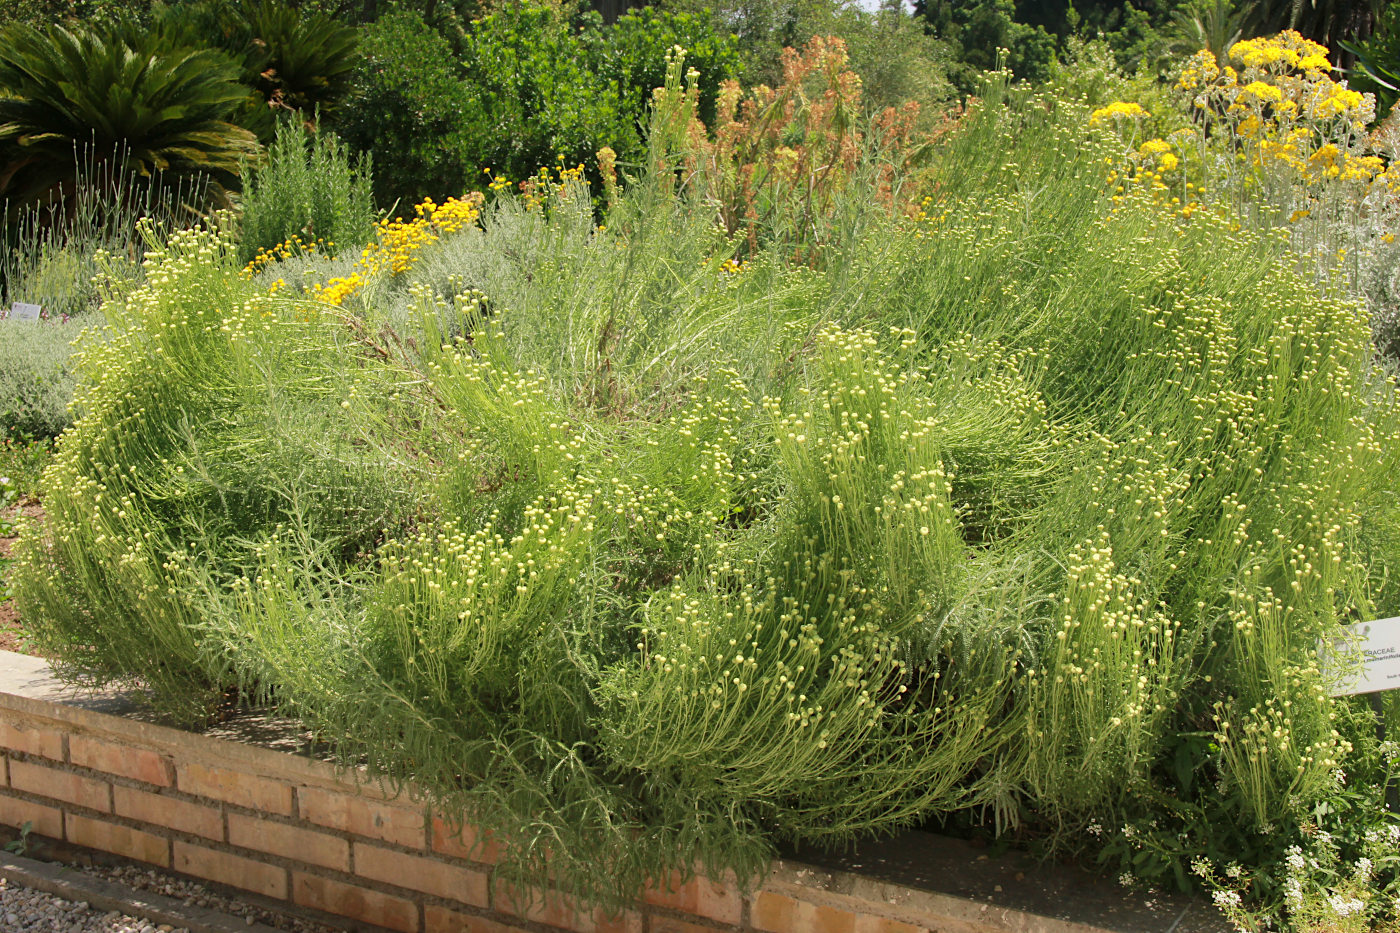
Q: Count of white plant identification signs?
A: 2